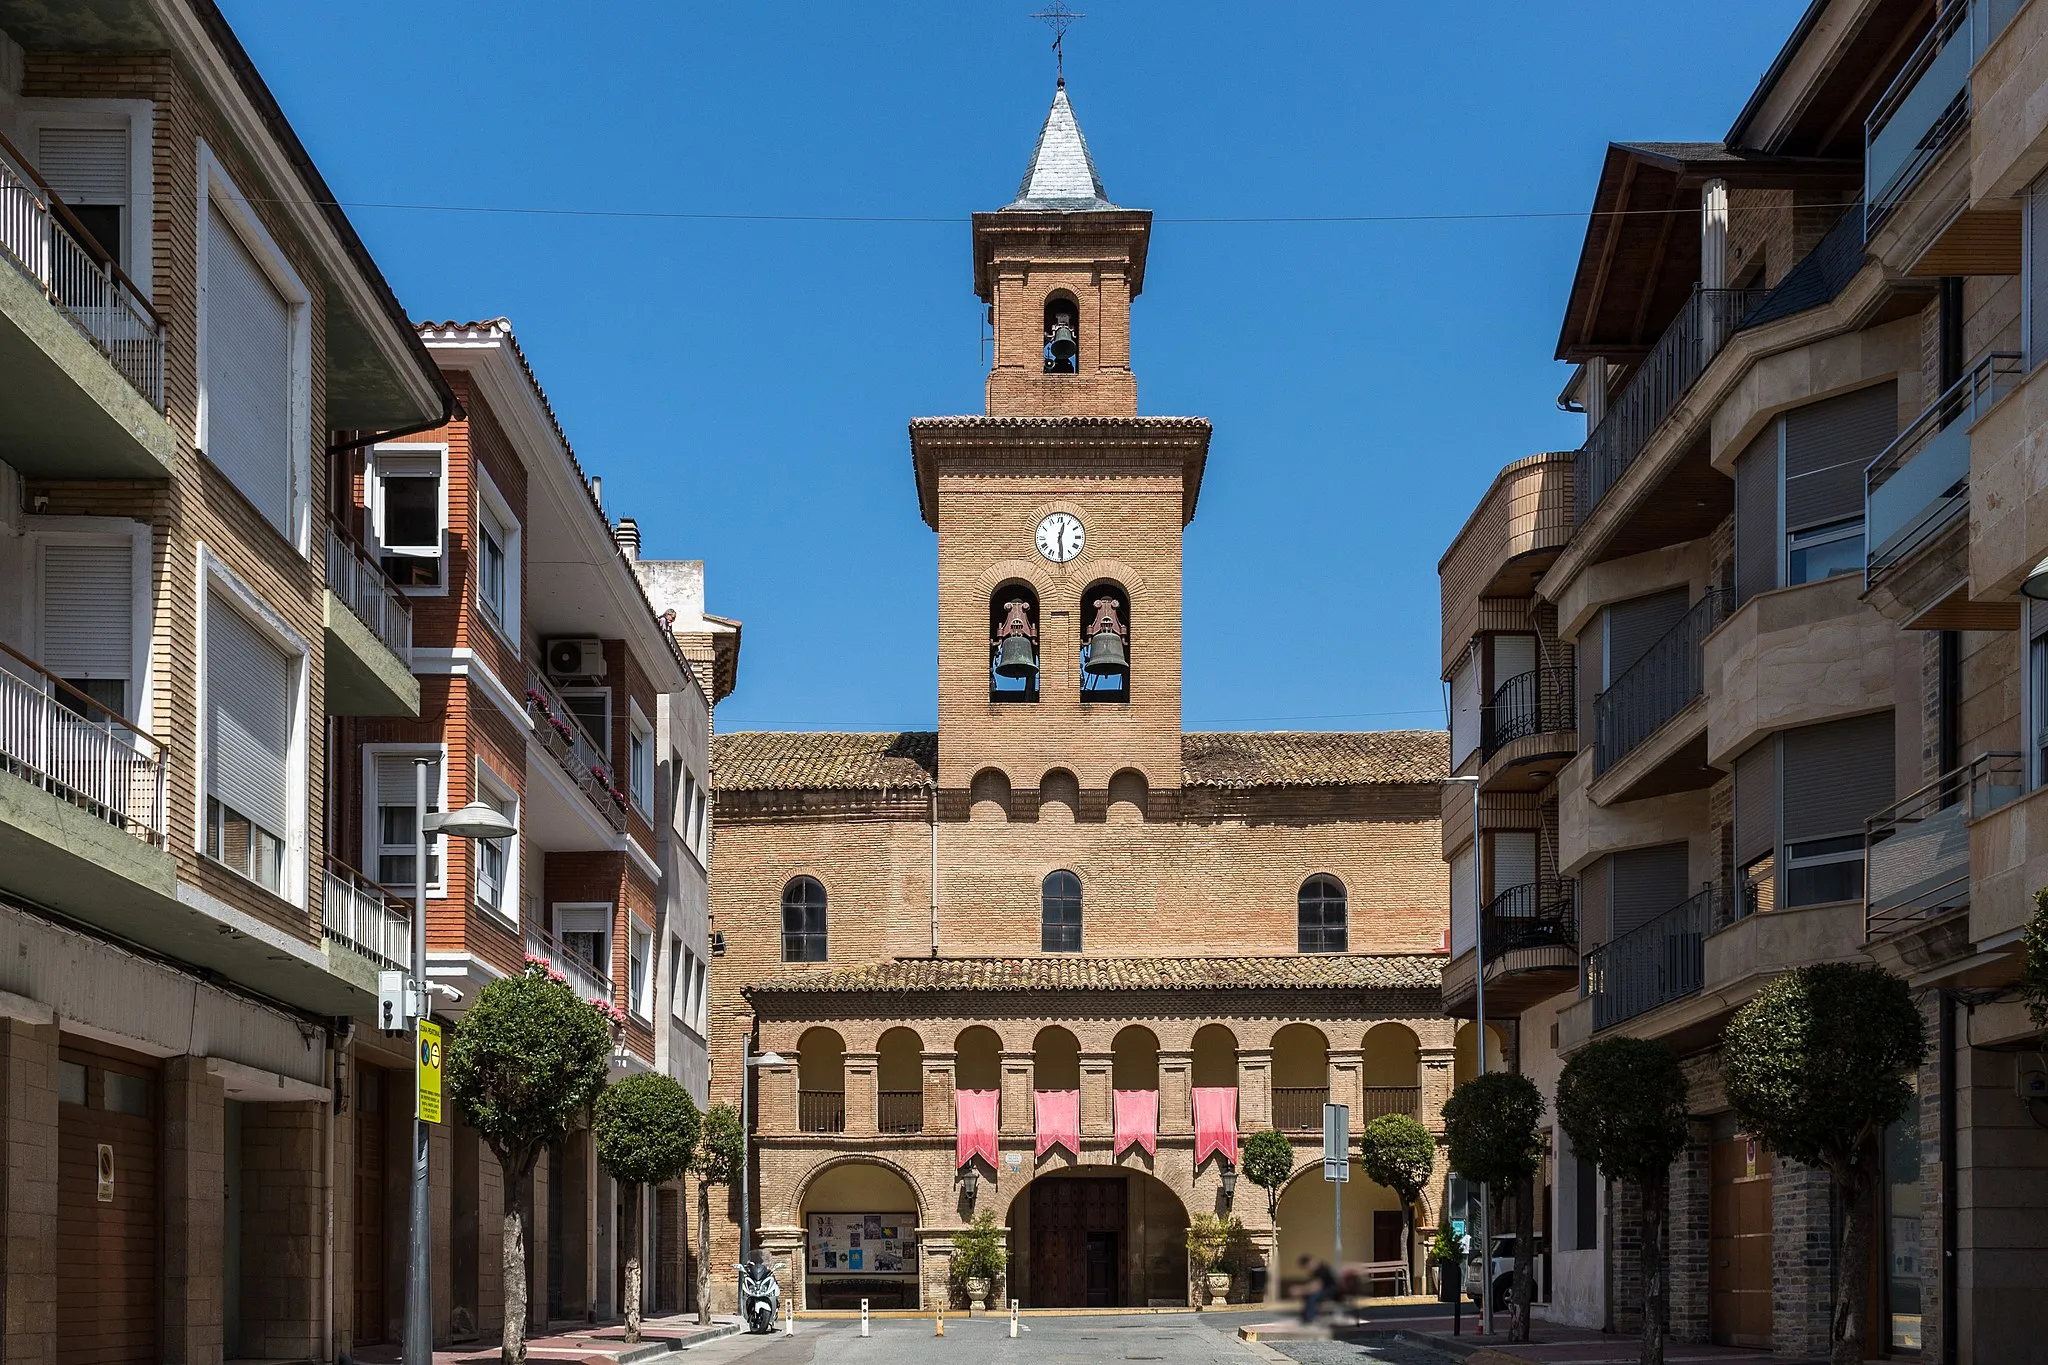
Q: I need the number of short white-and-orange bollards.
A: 4